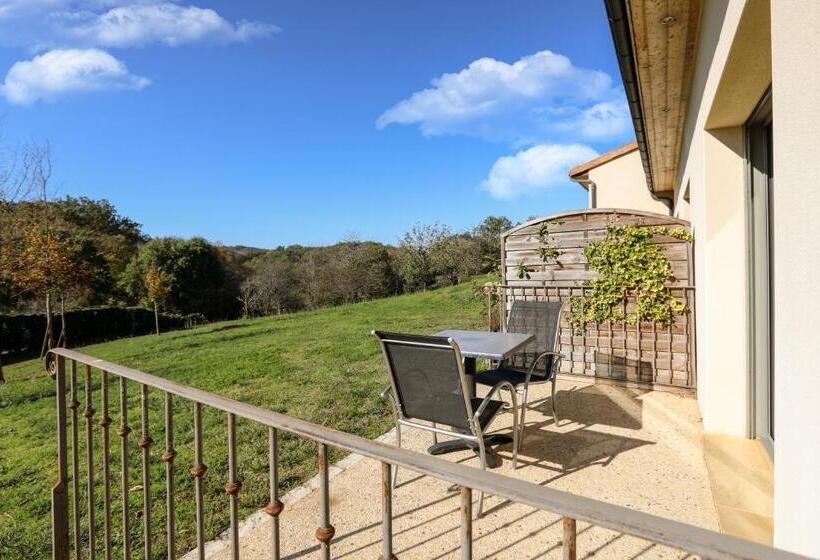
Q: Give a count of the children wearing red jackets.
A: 0